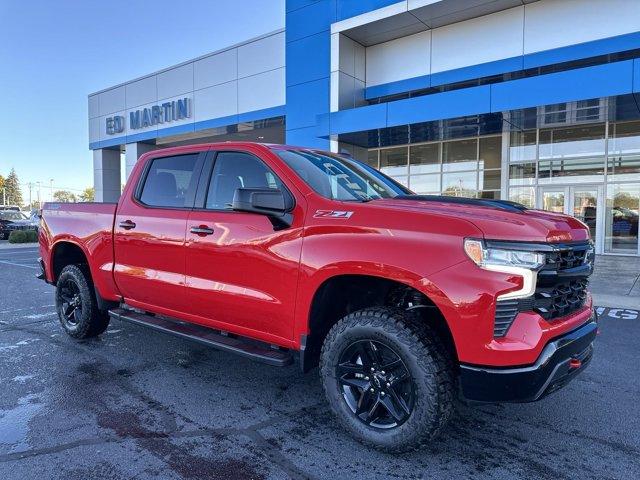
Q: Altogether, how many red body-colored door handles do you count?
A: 0